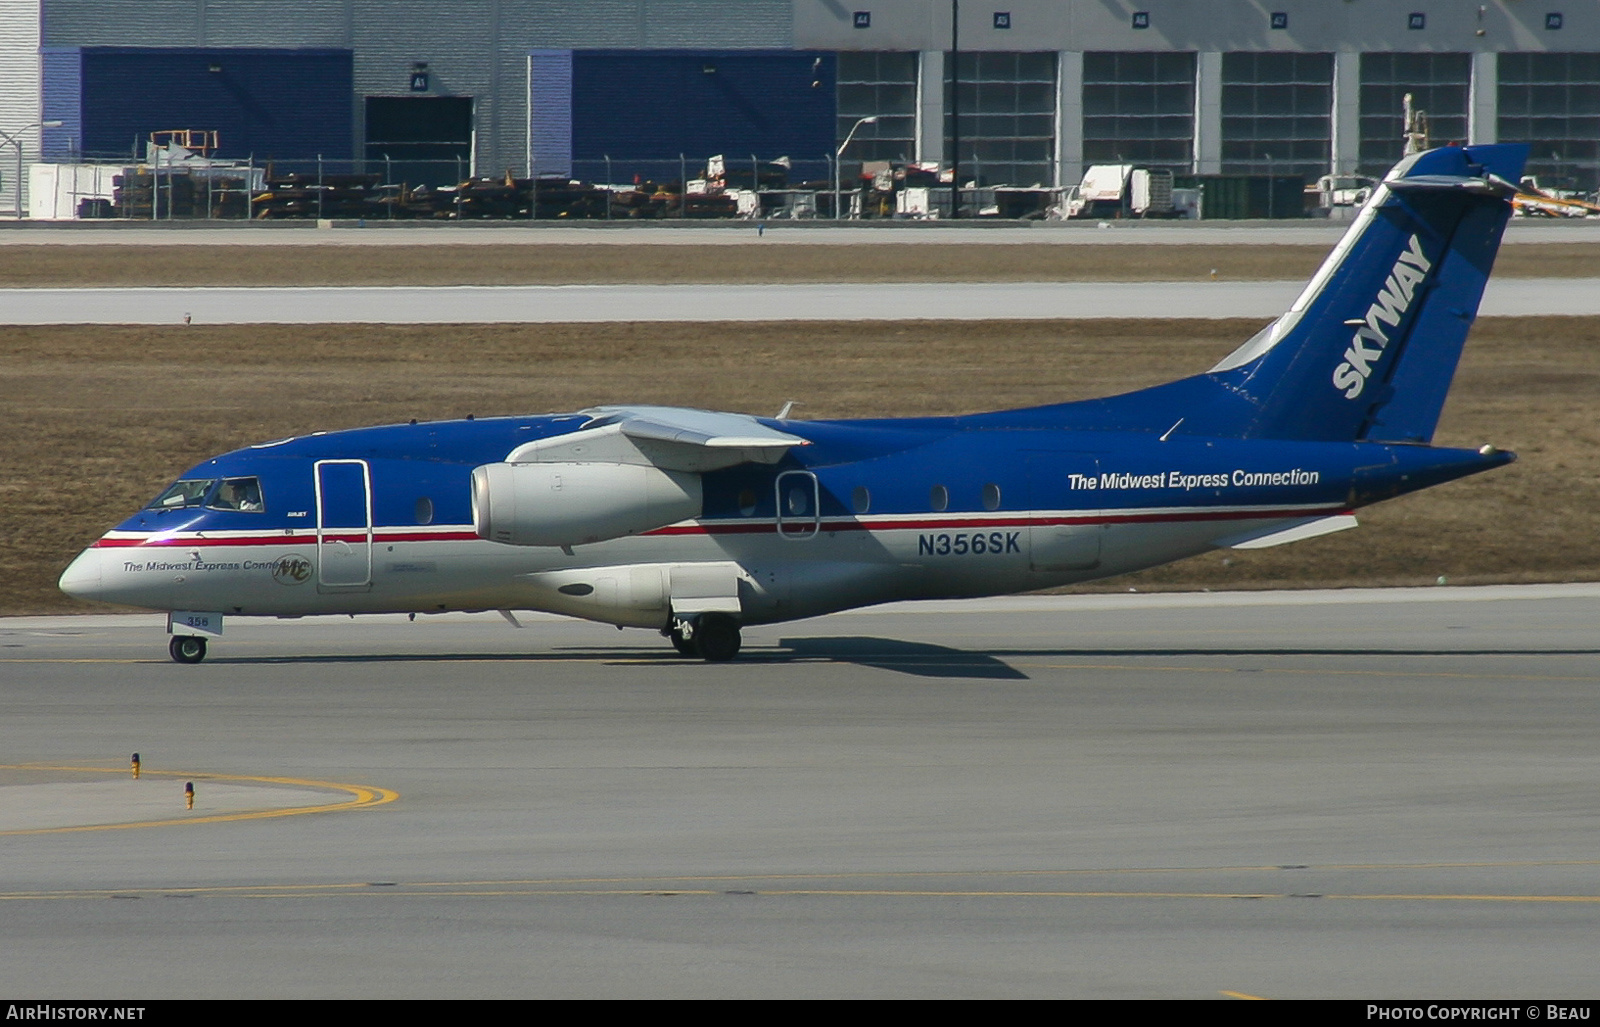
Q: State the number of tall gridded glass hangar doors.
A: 6